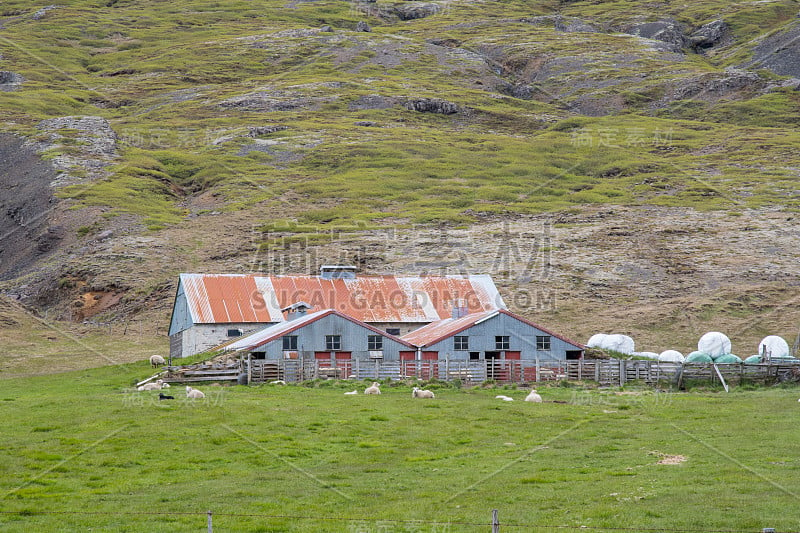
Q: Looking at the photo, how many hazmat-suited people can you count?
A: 0